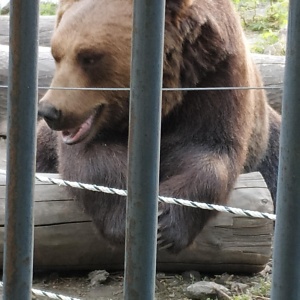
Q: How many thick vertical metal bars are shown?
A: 3